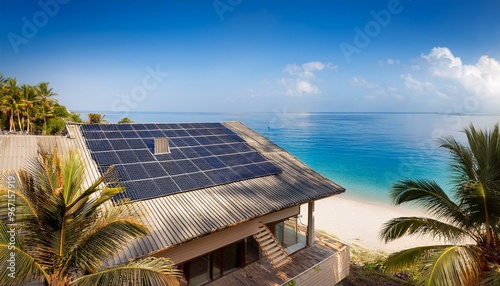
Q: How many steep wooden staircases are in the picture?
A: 1